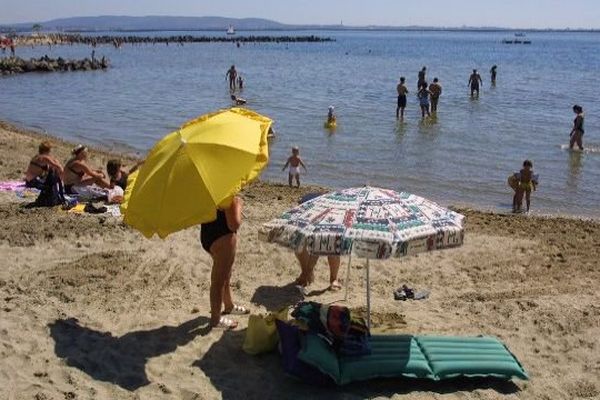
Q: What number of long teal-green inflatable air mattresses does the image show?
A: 1